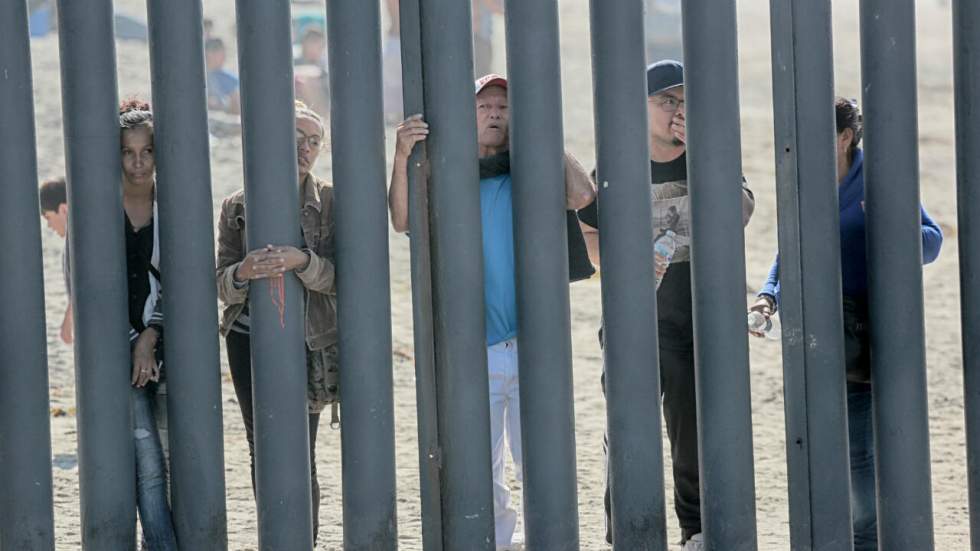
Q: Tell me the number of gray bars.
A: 12